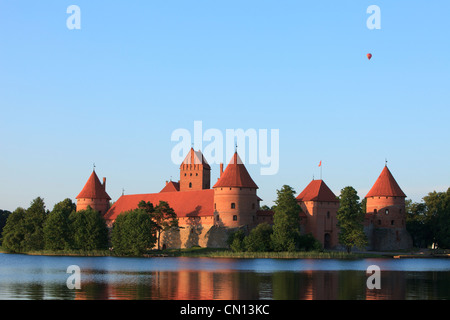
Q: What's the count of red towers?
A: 5